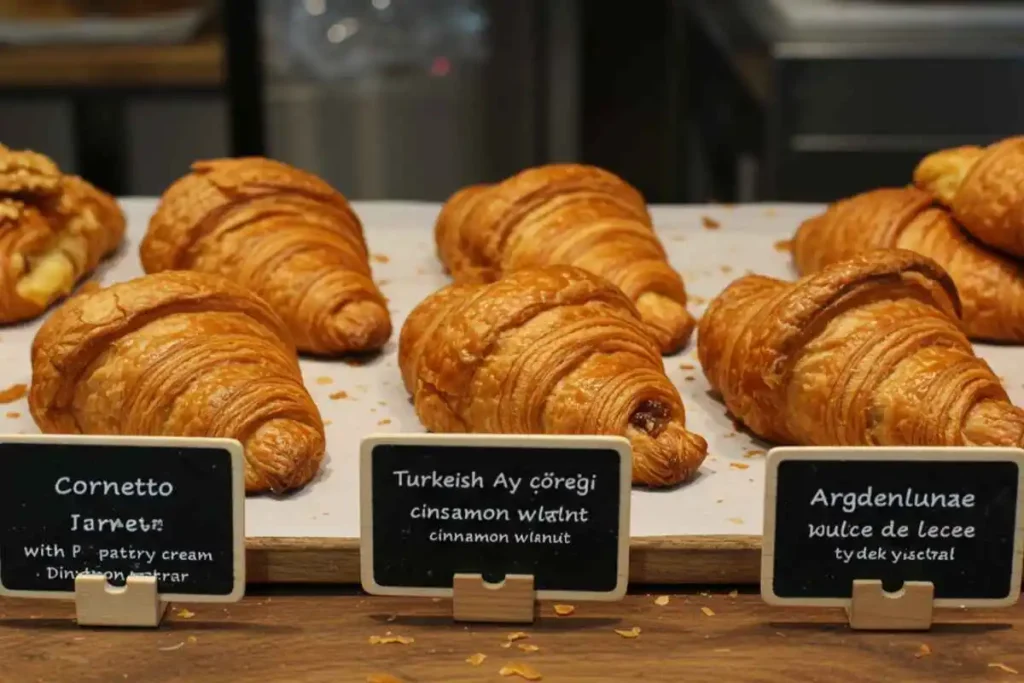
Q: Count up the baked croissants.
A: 8